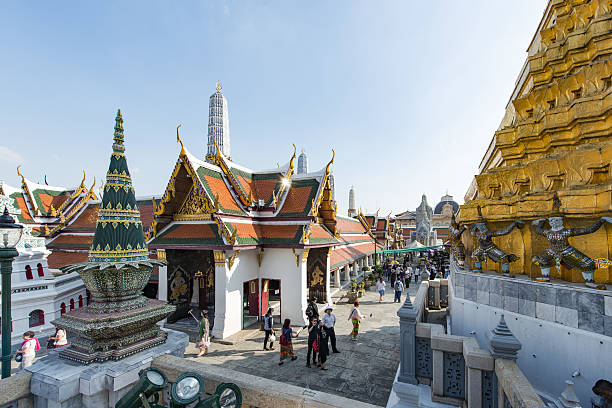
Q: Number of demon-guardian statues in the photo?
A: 3